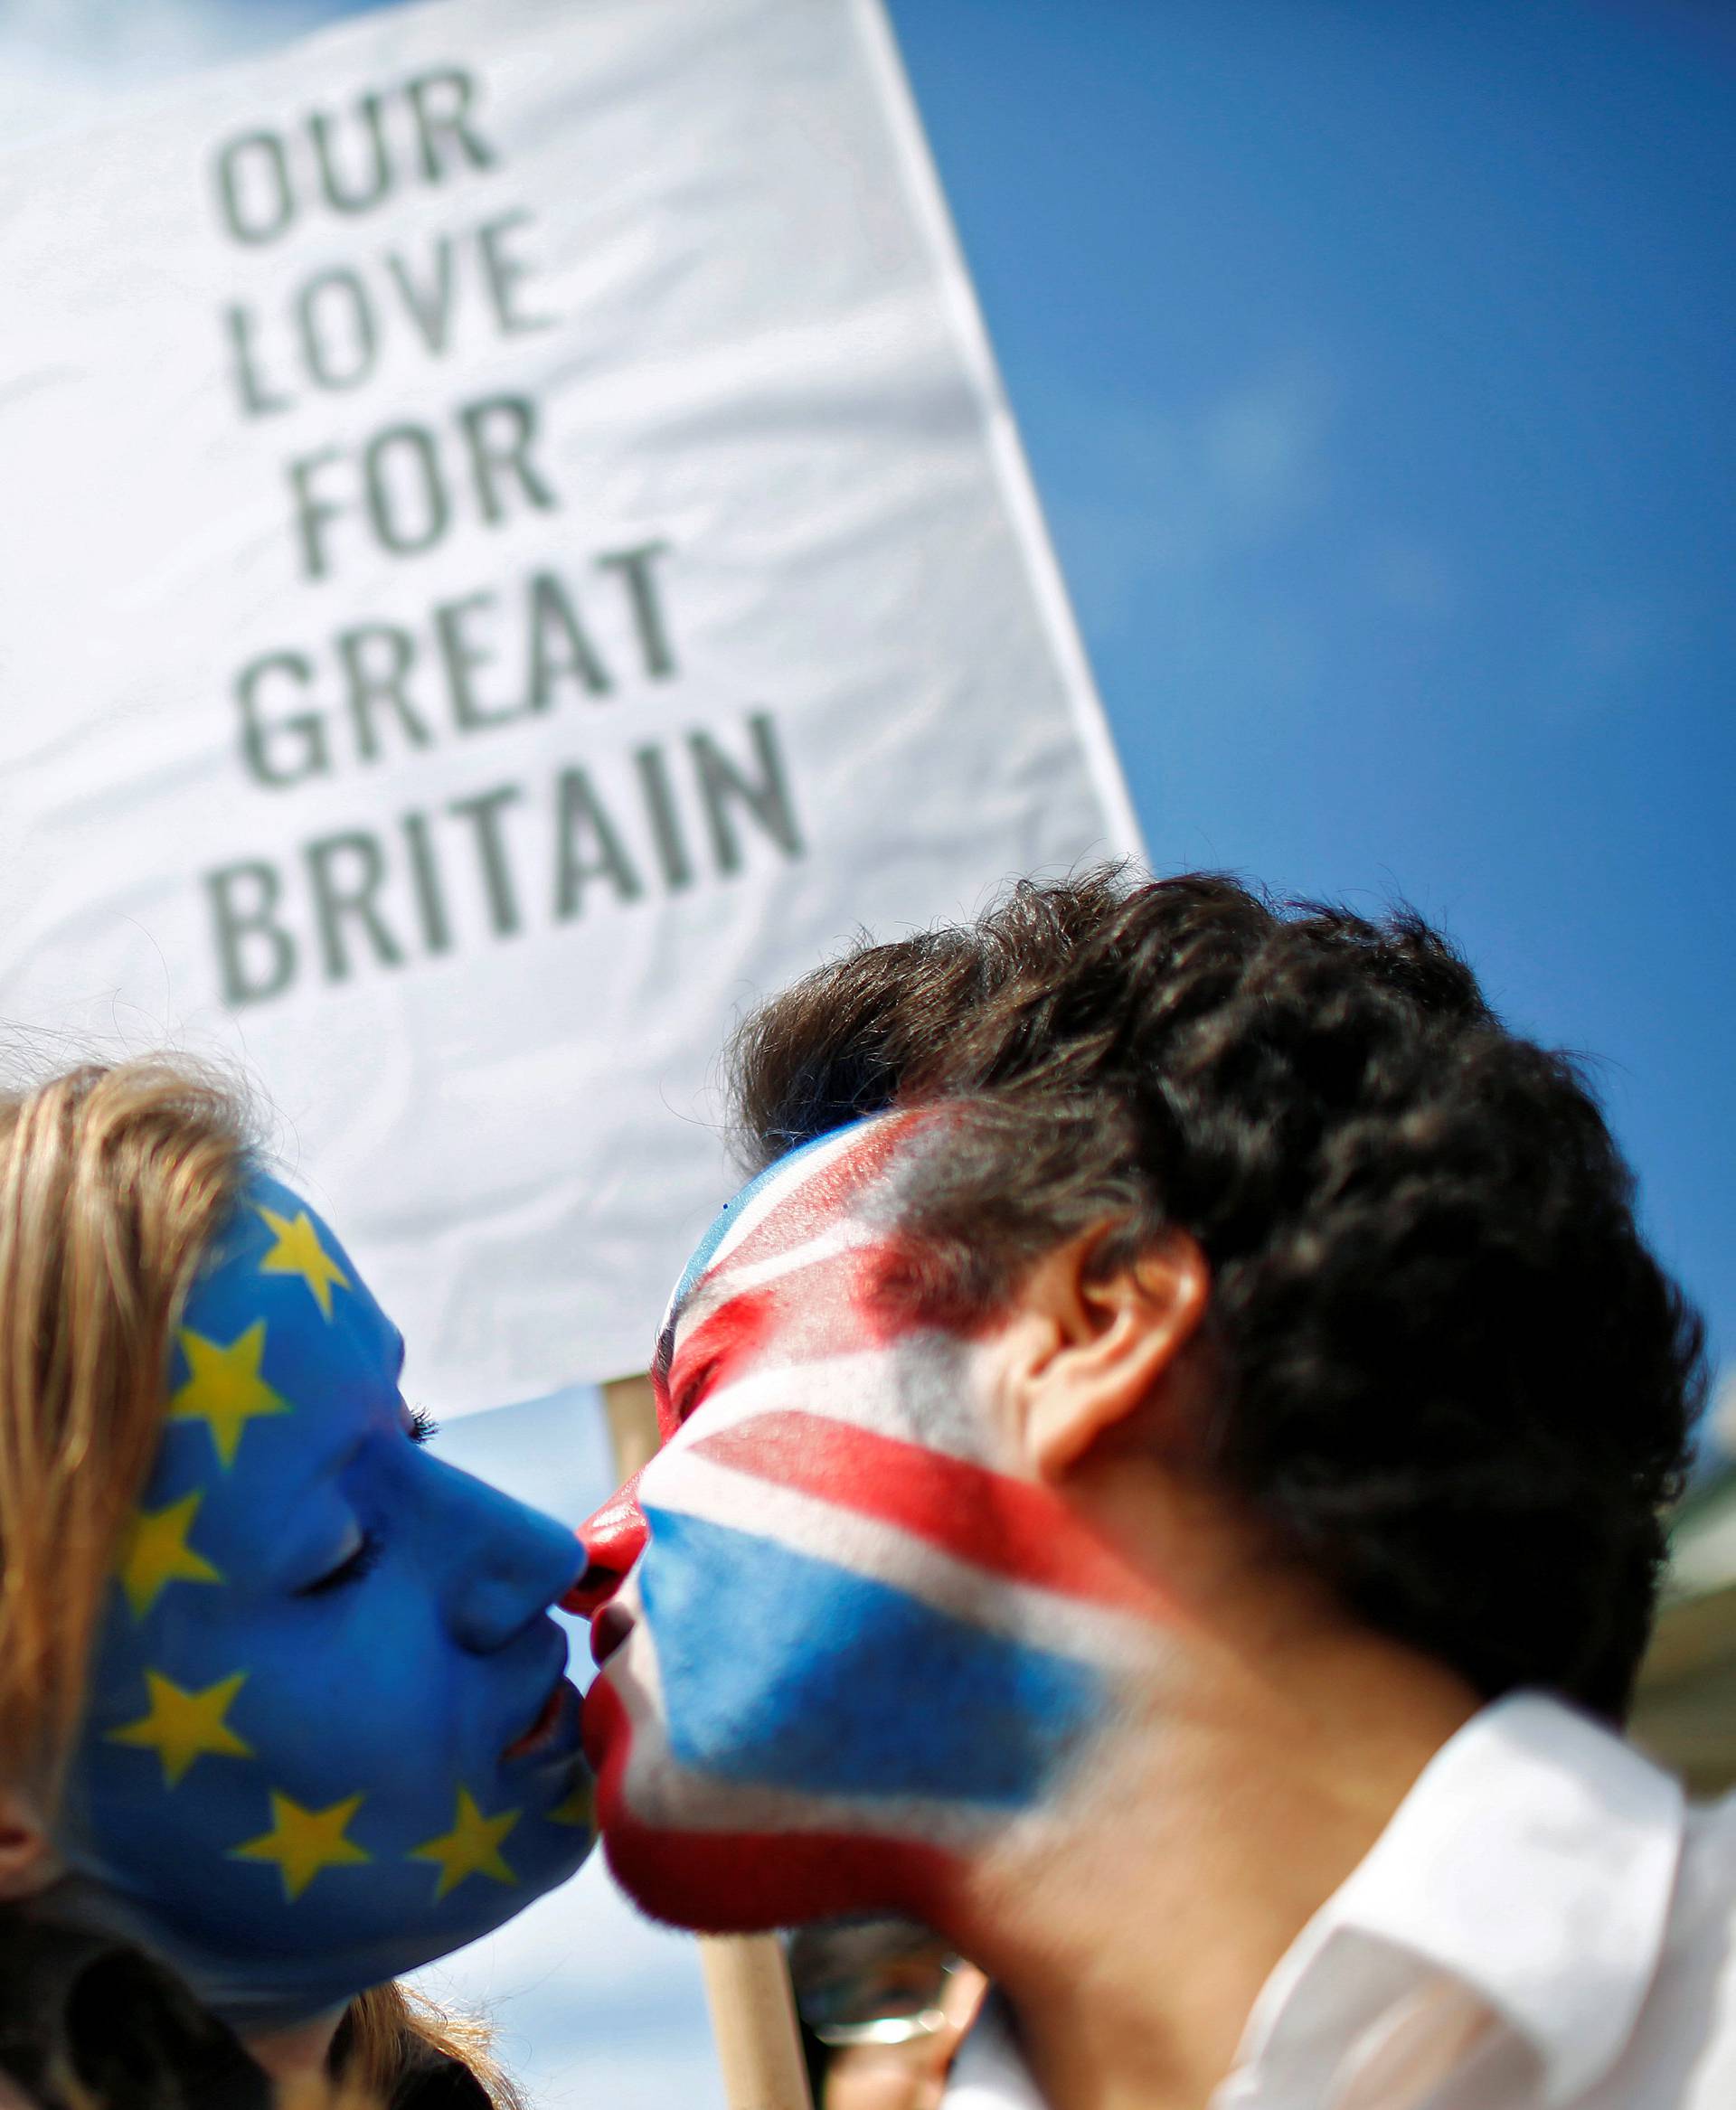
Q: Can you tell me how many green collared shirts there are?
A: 0